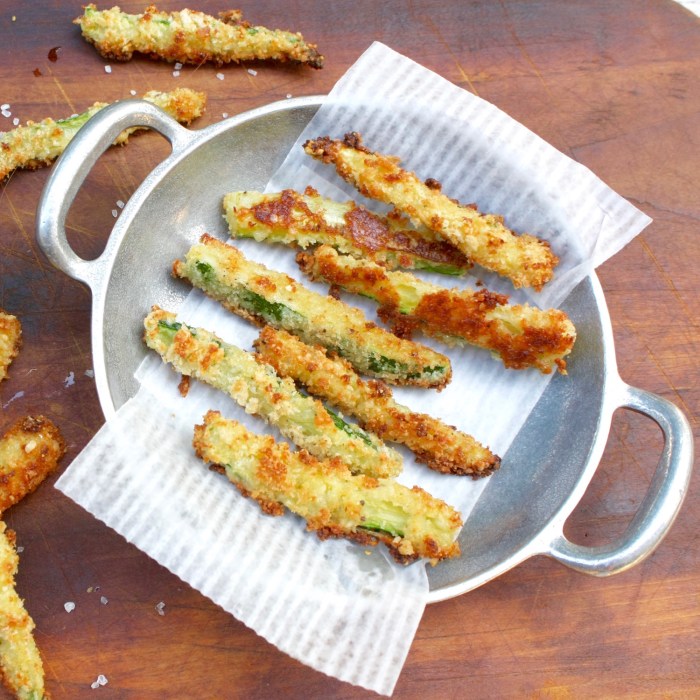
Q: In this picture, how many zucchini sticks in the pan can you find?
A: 7